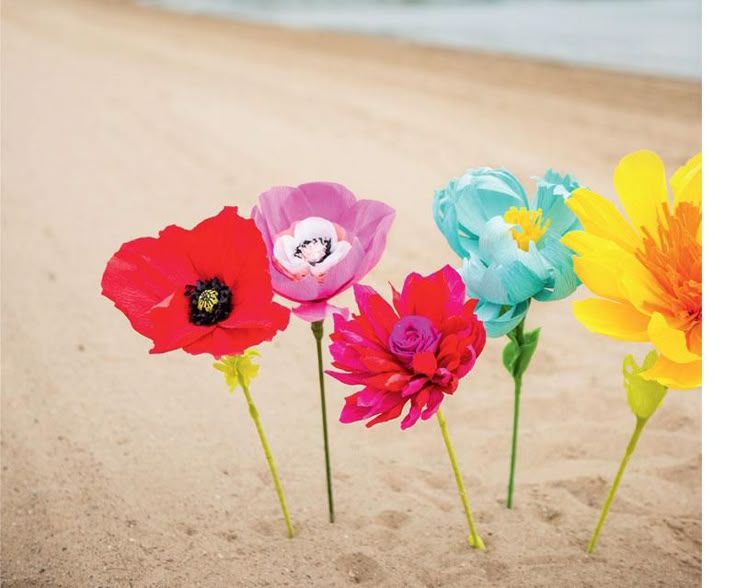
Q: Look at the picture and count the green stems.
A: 5